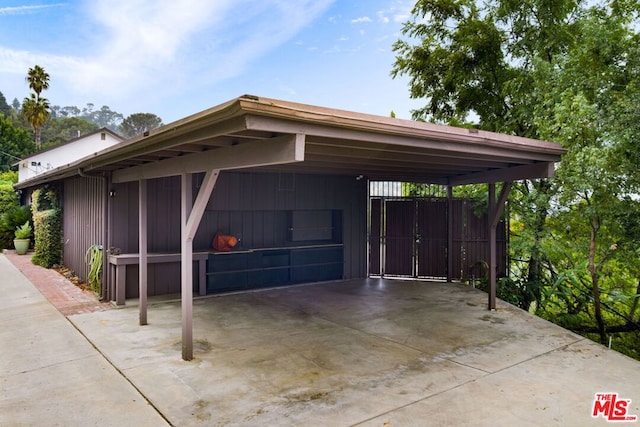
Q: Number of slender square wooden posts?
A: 4